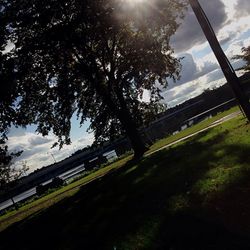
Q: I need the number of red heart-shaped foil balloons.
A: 0